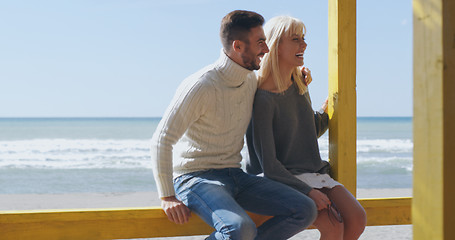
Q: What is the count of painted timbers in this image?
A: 3